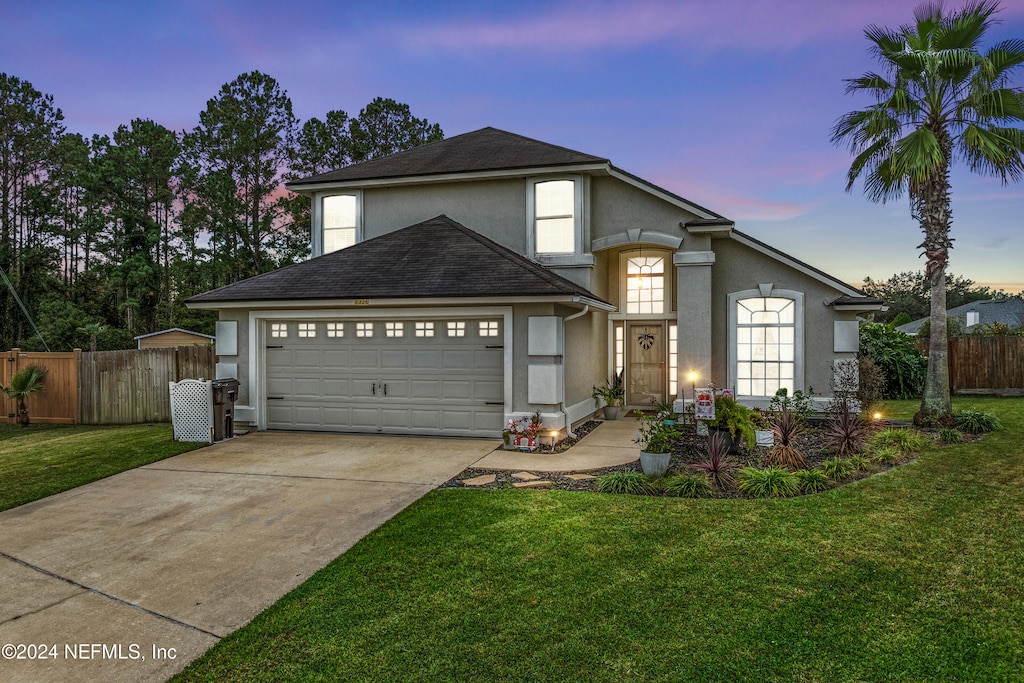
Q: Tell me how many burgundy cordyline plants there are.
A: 3